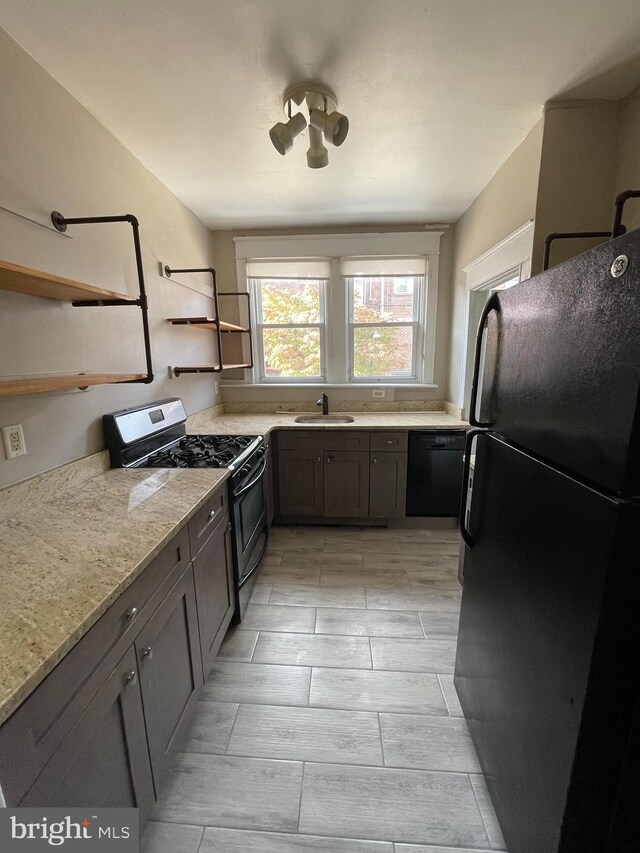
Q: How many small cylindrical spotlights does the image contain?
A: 3